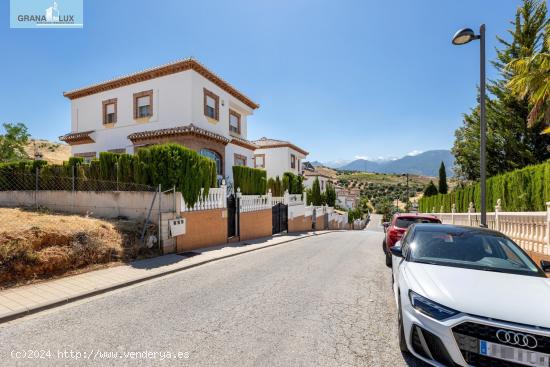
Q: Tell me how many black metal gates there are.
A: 2